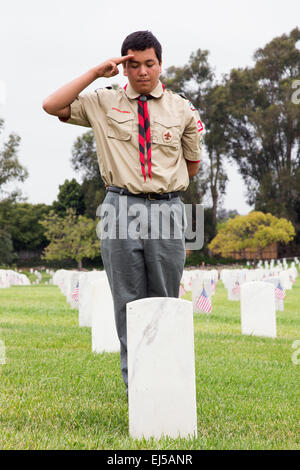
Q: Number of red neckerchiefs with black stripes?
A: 1